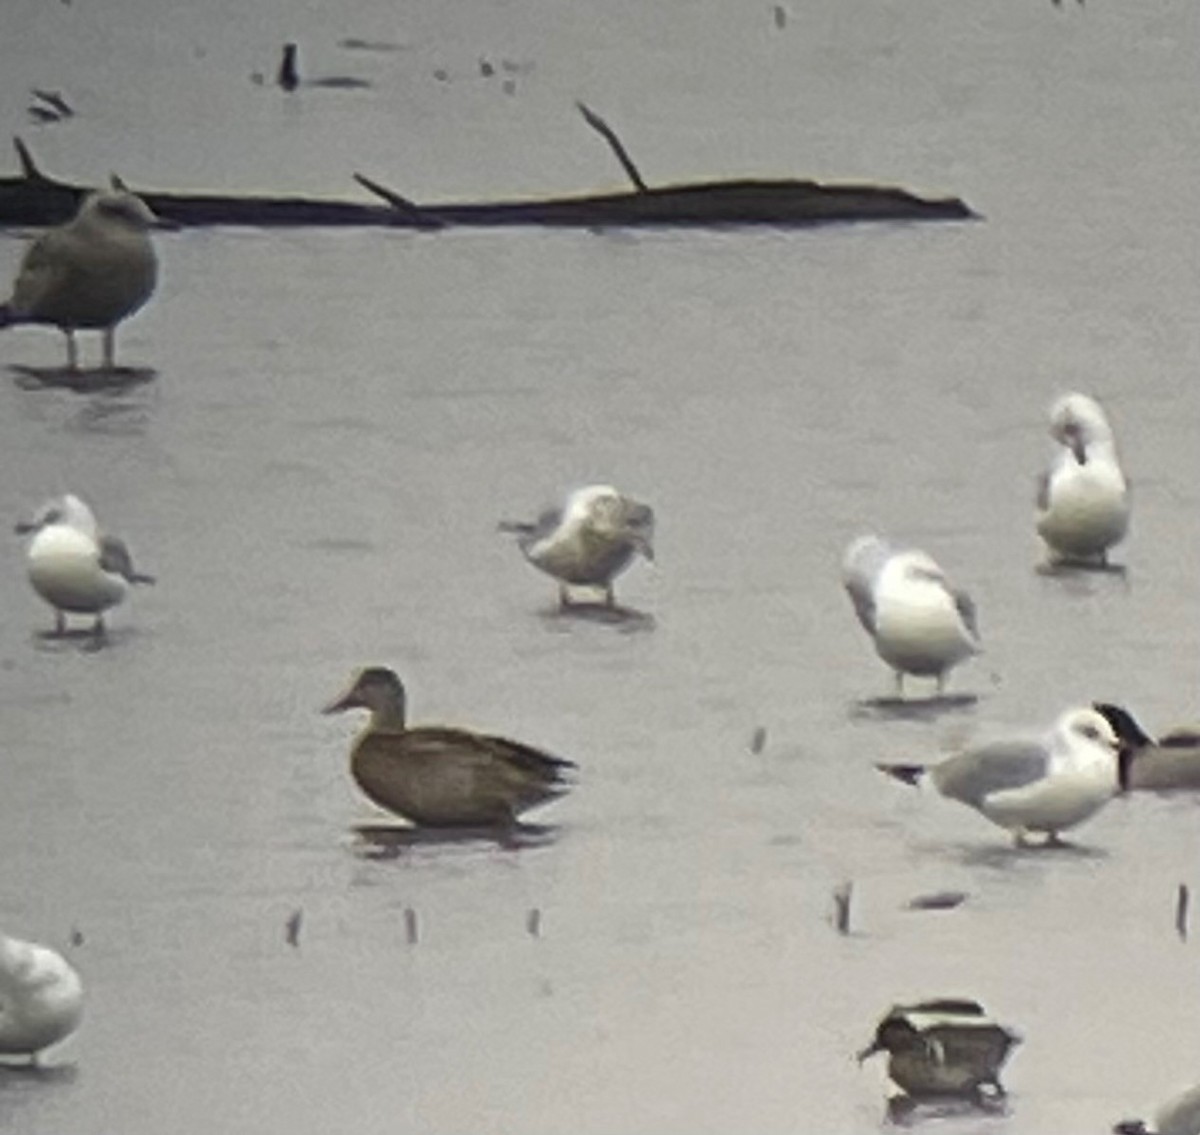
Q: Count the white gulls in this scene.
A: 6